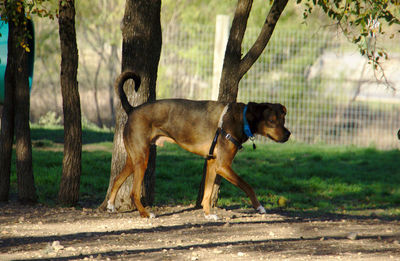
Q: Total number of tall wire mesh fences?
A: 1